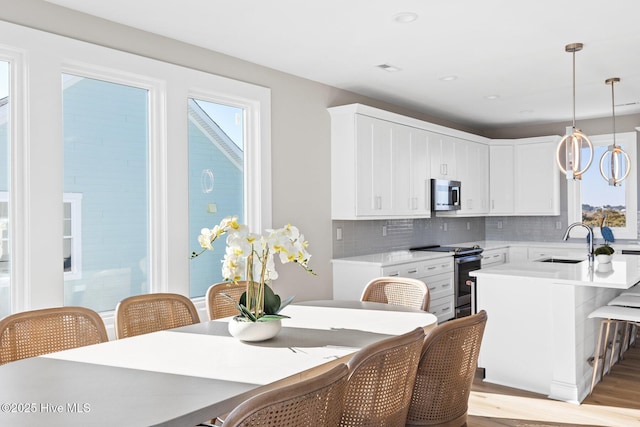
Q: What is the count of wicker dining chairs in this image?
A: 7